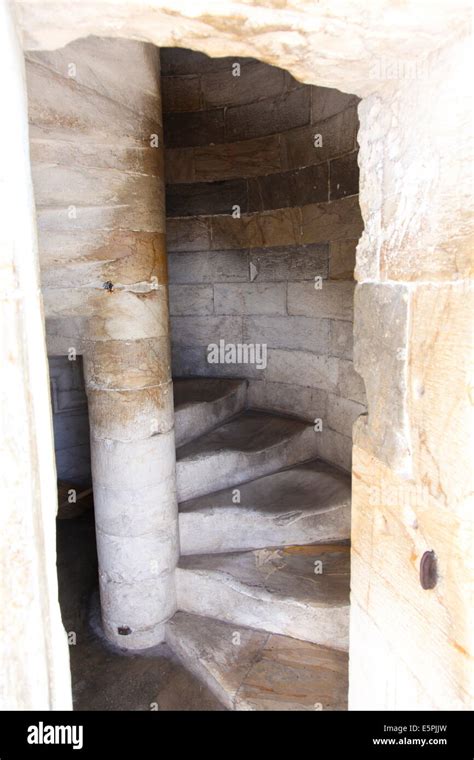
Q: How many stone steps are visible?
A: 5